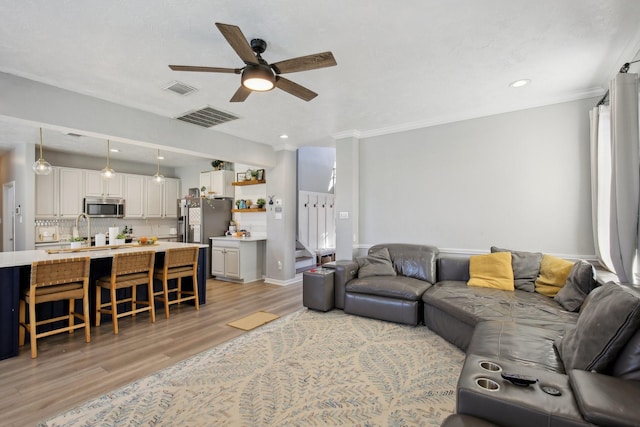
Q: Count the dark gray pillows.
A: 4